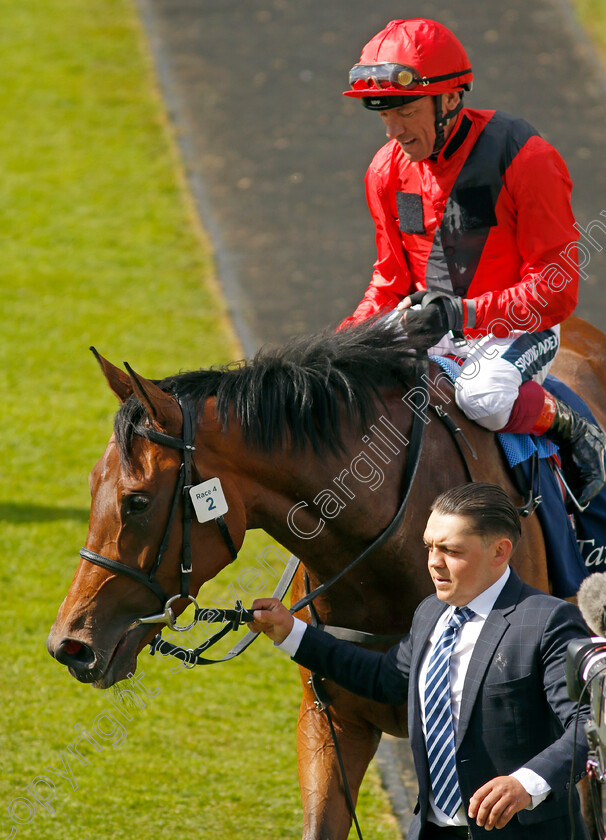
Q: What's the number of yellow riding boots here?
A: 0